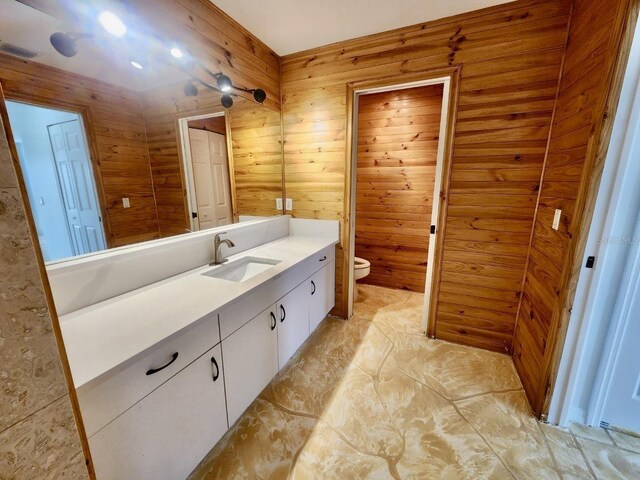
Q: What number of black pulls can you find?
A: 6